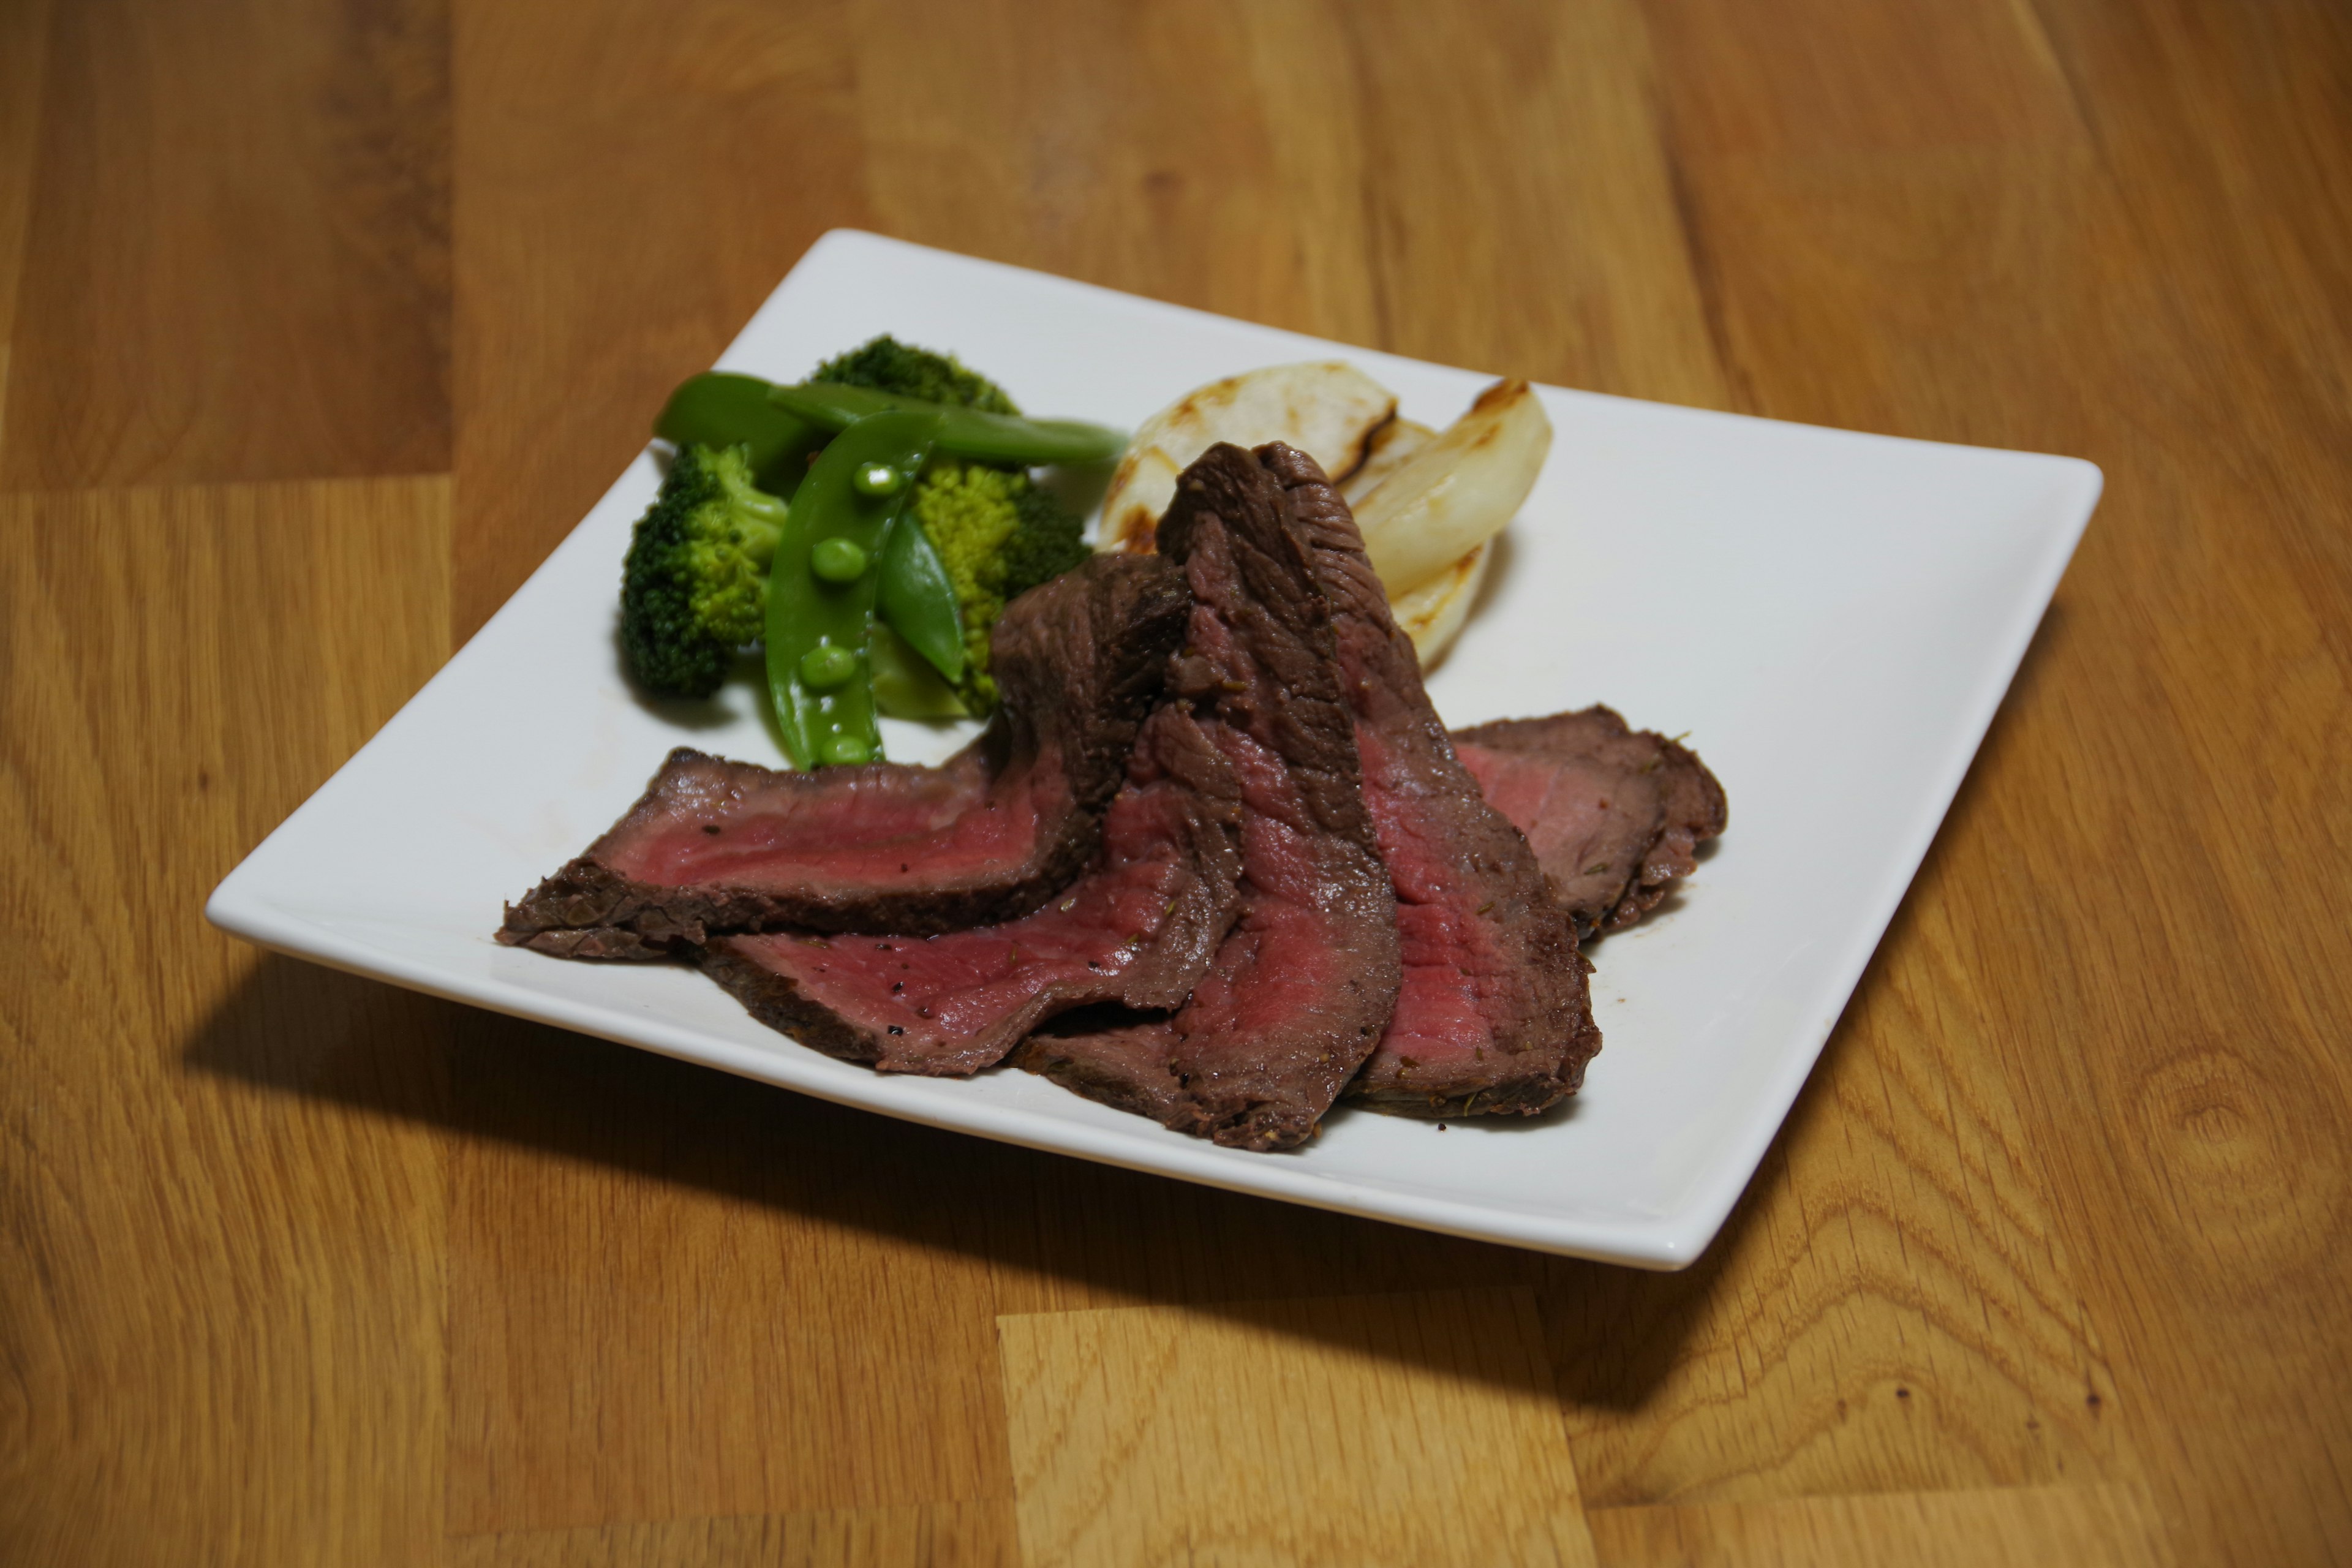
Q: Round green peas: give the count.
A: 4